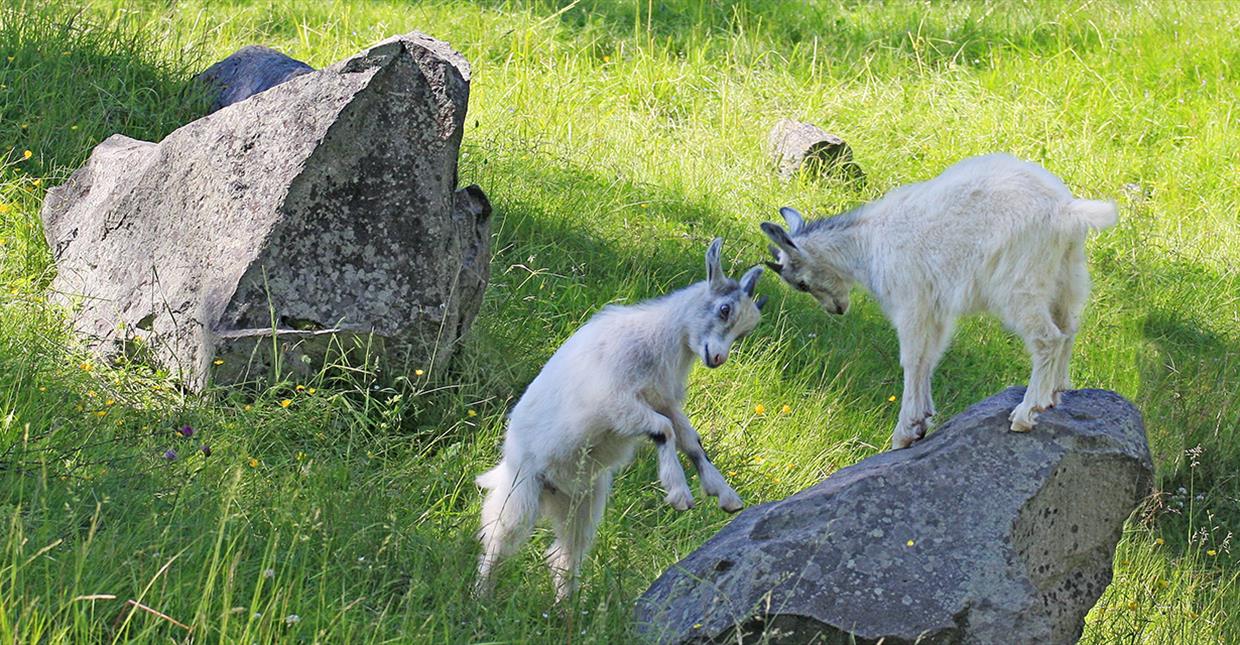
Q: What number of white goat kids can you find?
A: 2